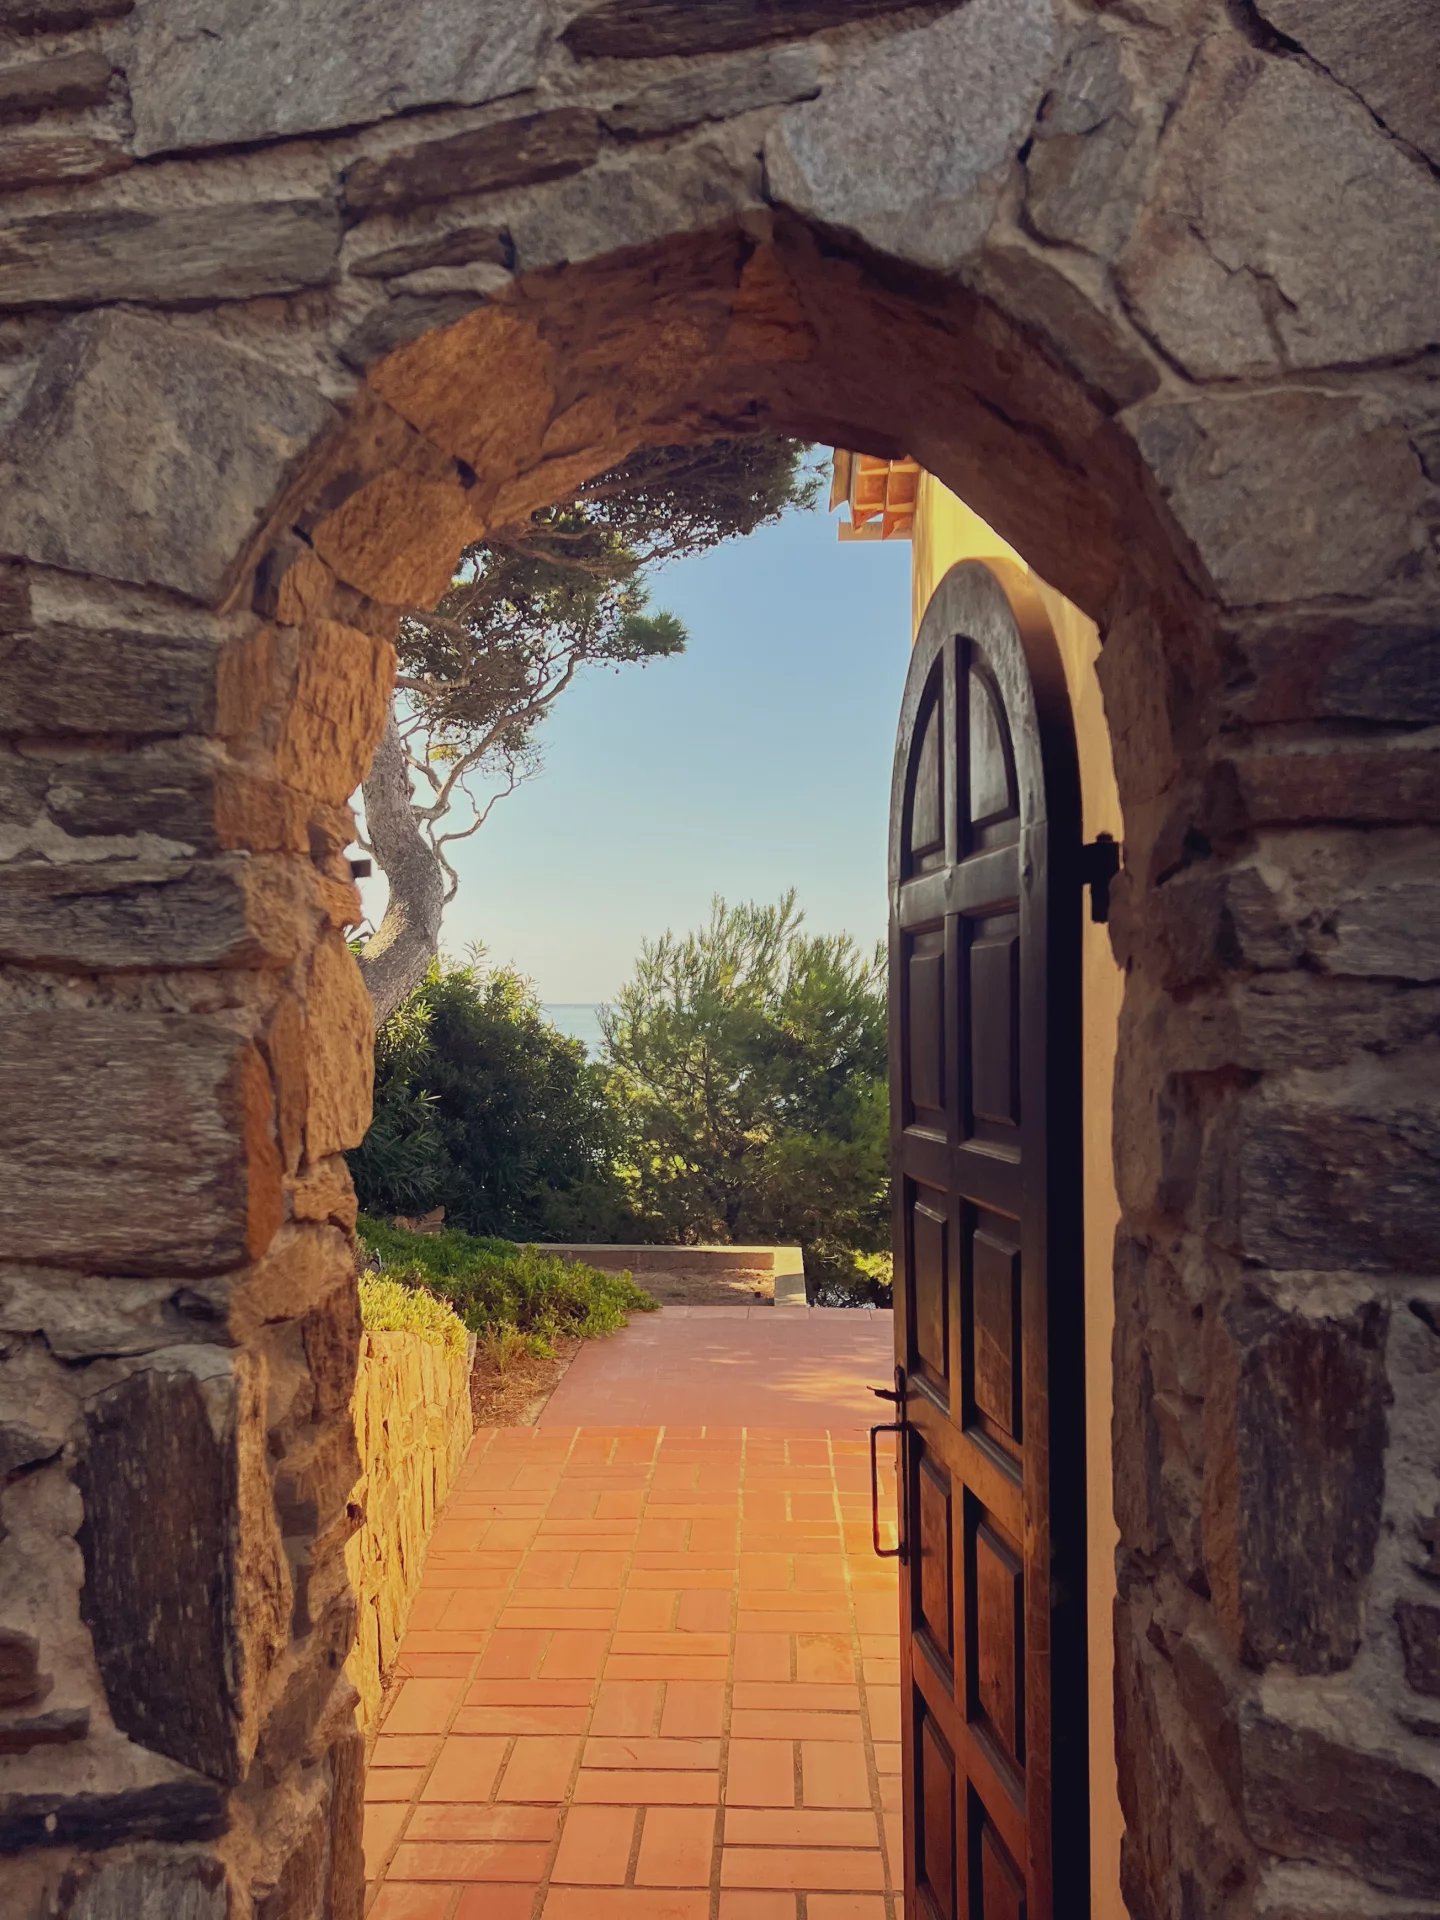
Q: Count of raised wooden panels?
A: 10